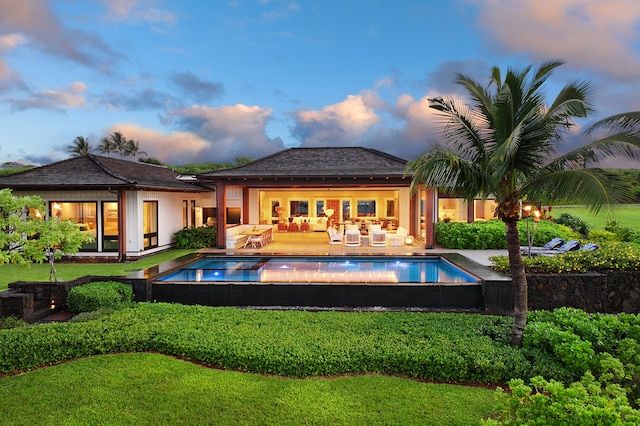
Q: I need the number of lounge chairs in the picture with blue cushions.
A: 3